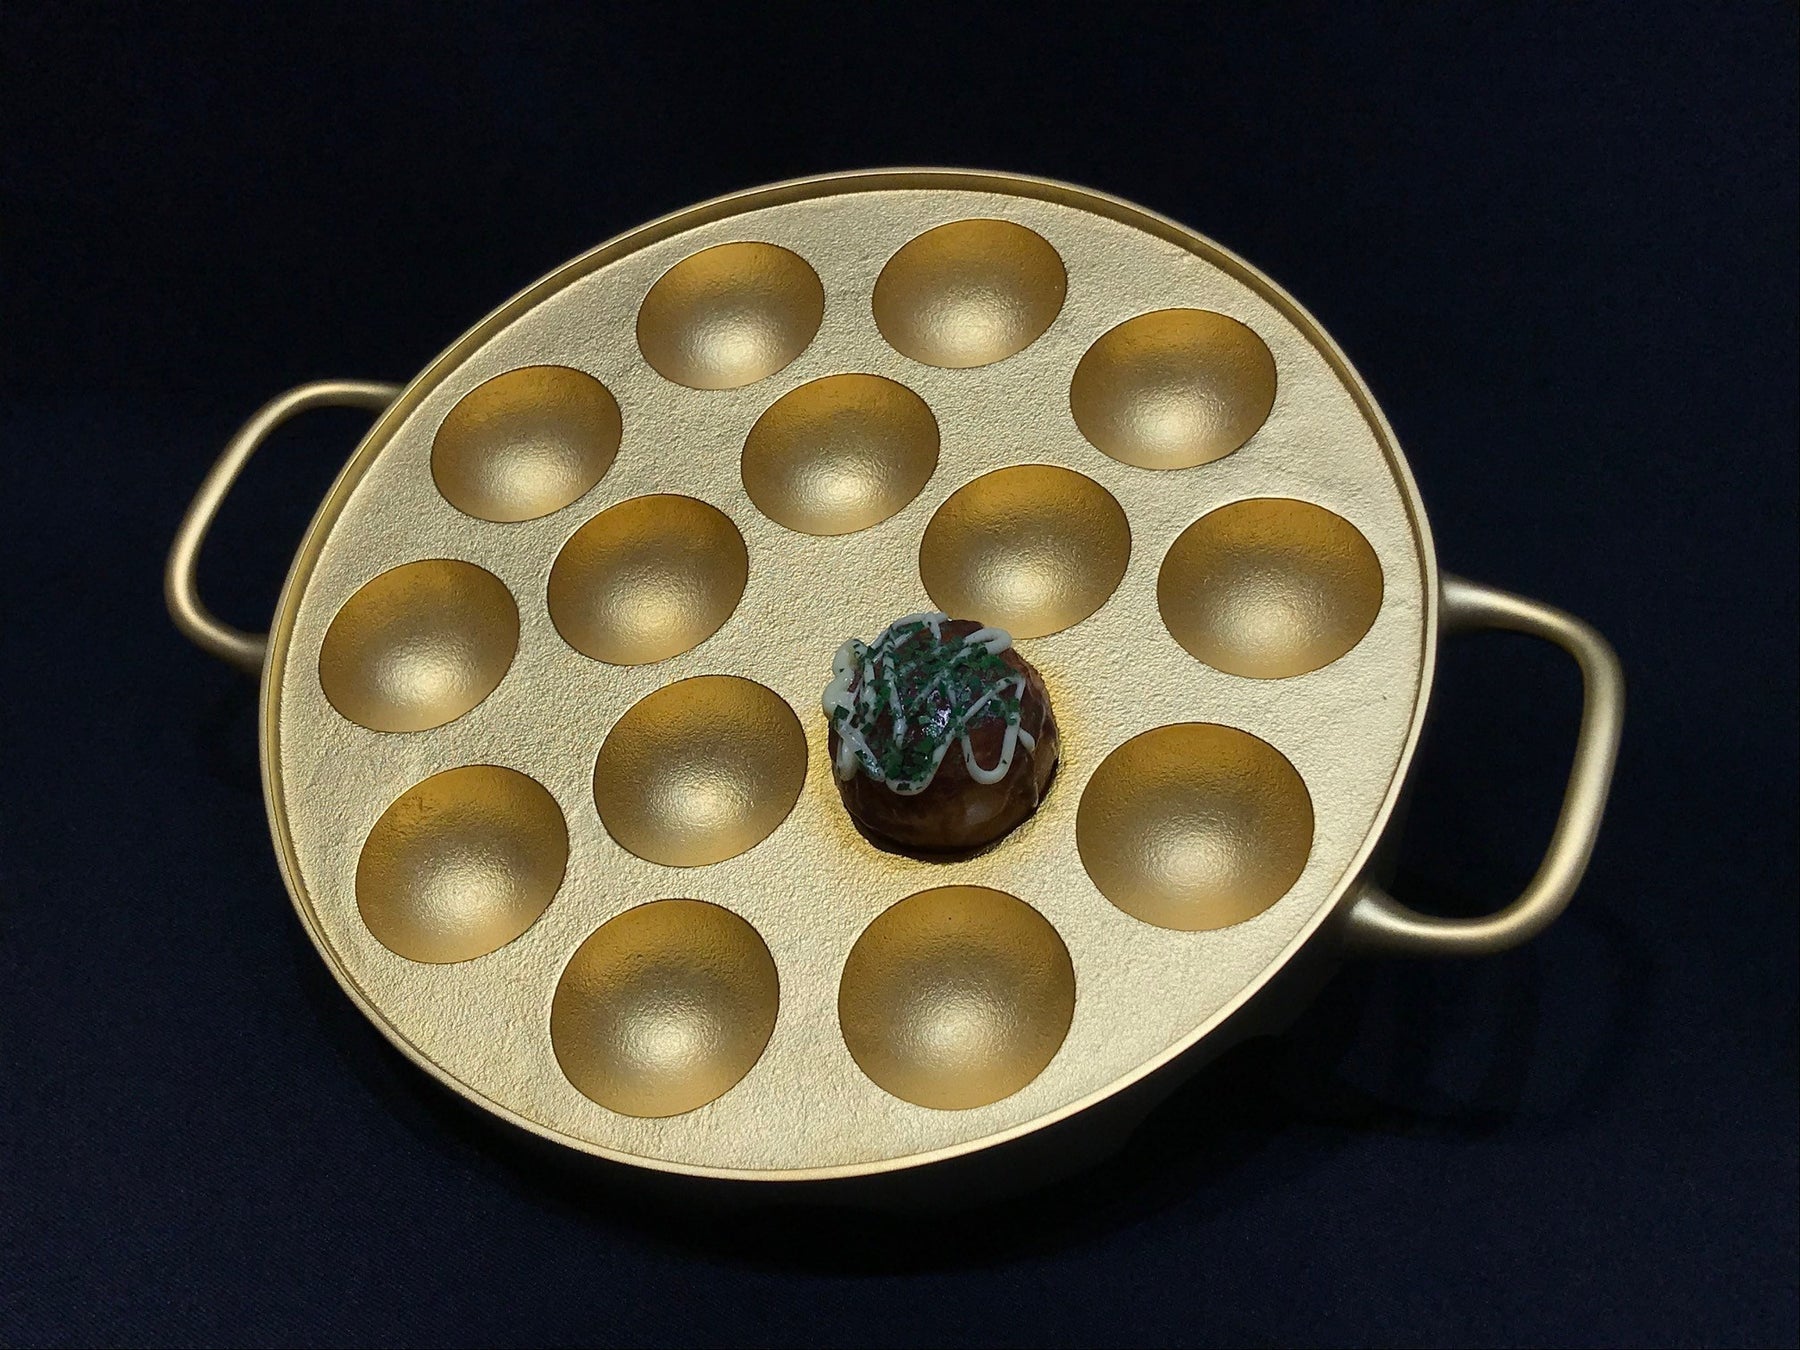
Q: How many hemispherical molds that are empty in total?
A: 14